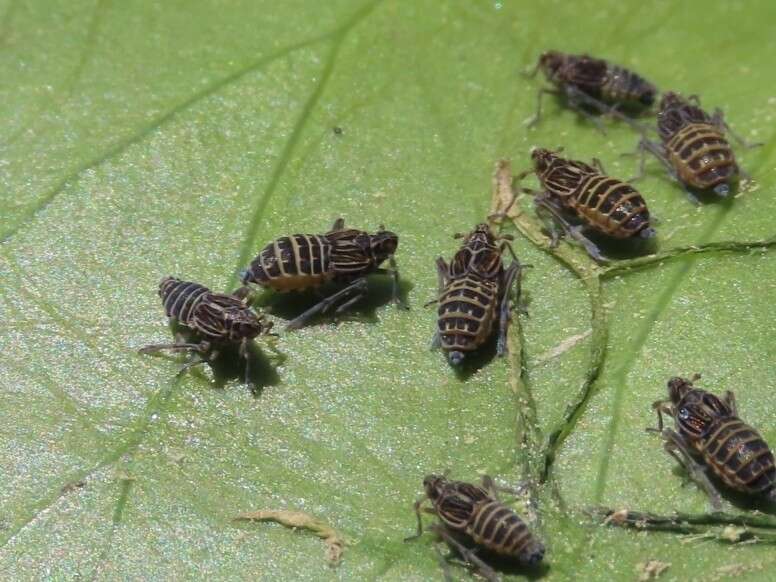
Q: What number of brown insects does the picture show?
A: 8